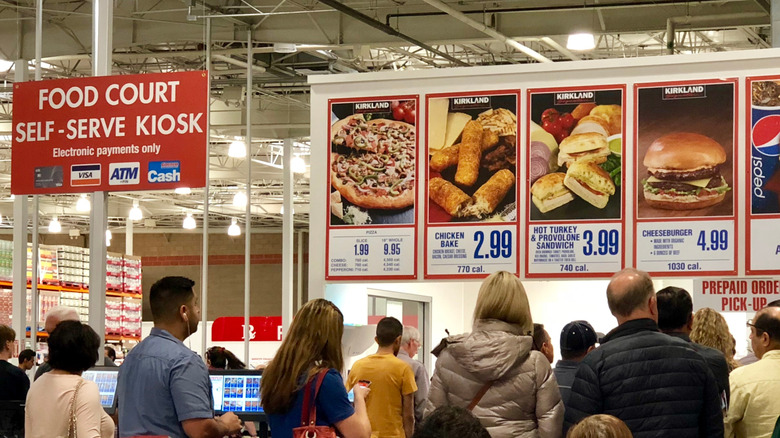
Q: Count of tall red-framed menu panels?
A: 5